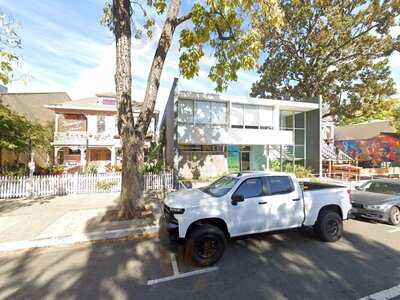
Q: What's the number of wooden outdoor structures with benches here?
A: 1